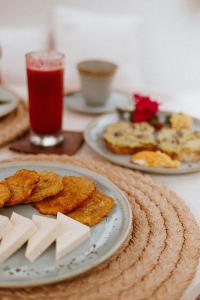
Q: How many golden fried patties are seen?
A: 5